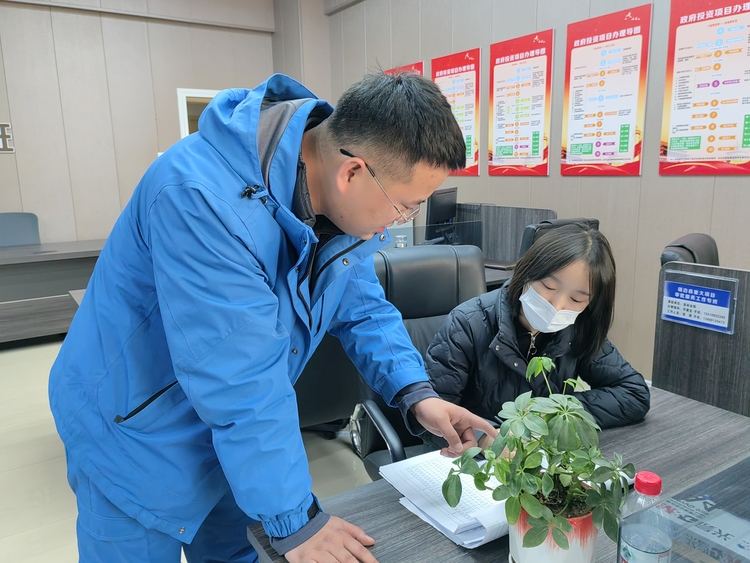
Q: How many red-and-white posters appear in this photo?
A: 5